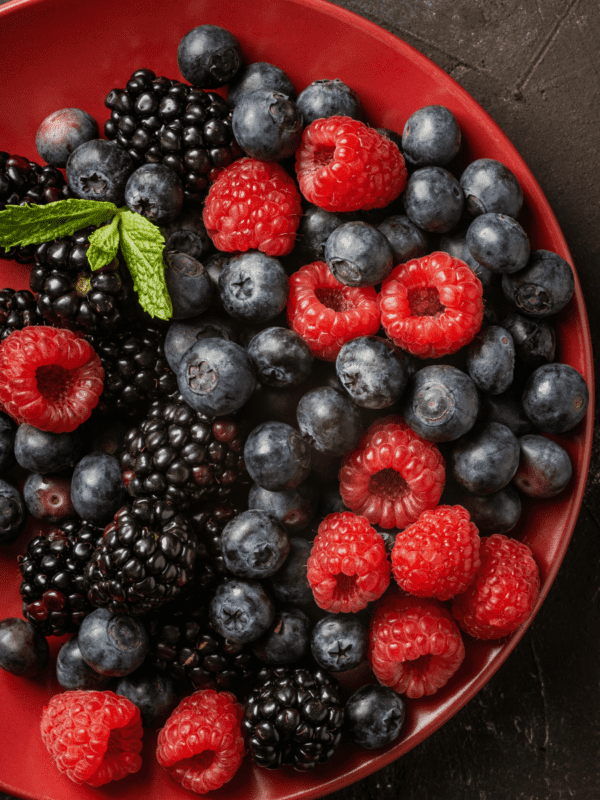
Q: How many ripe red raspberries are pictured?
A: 12